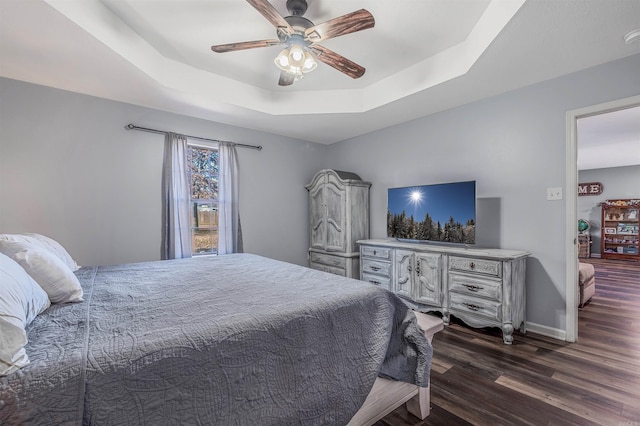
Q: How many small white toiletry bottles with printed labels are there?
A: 0